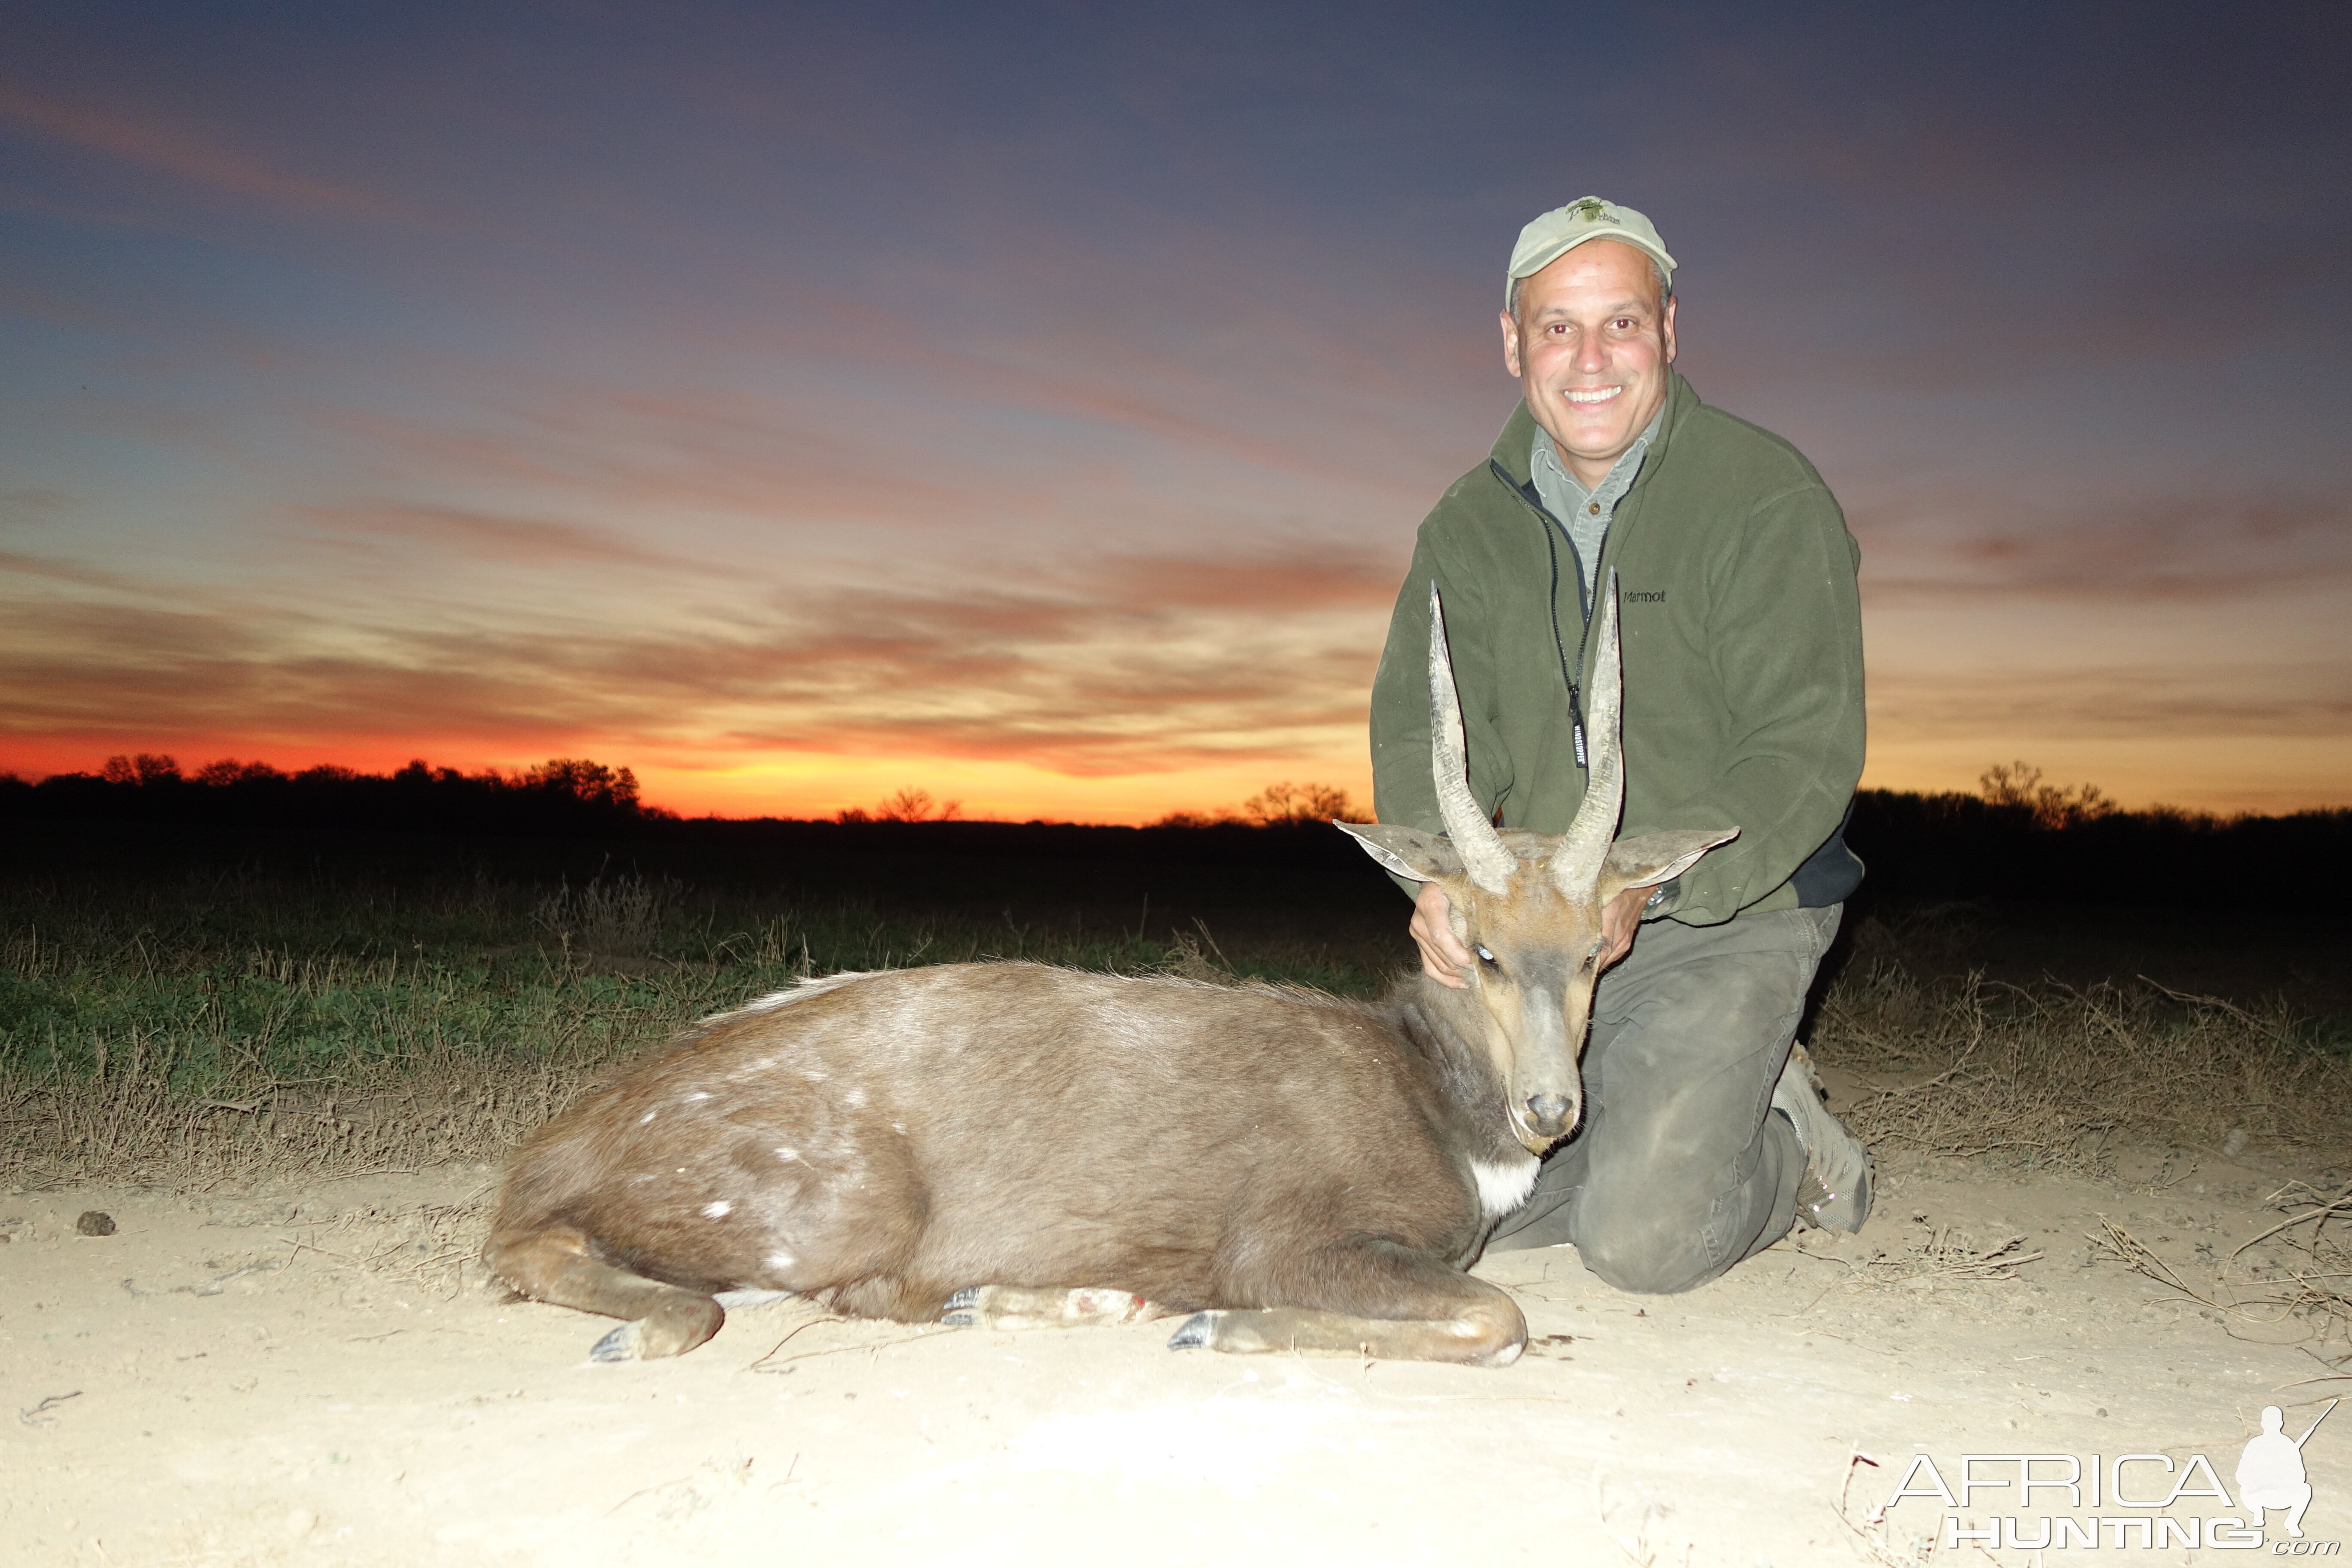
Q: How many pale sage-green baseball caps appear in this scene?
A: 1